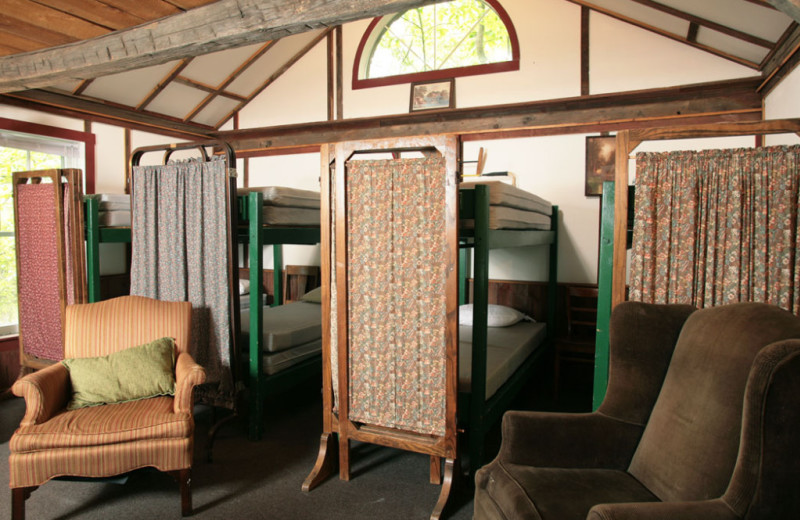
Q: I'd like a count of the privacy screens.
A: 4